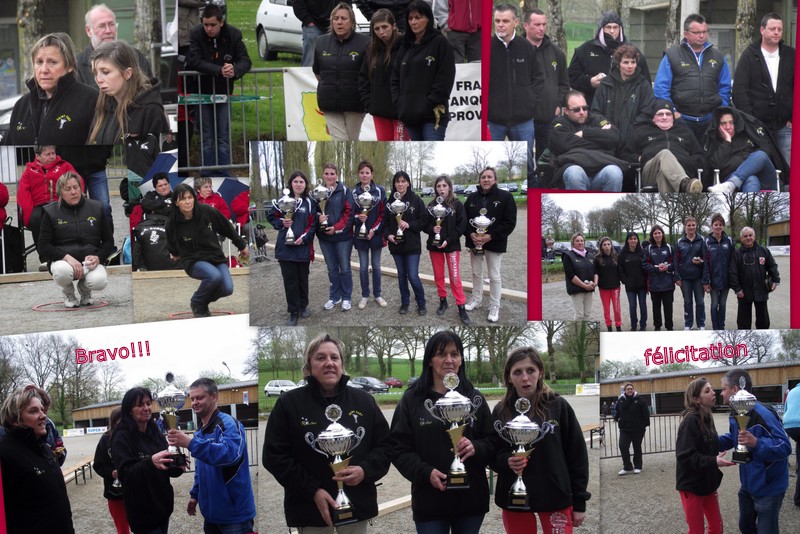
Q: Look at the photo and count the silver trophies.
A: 11